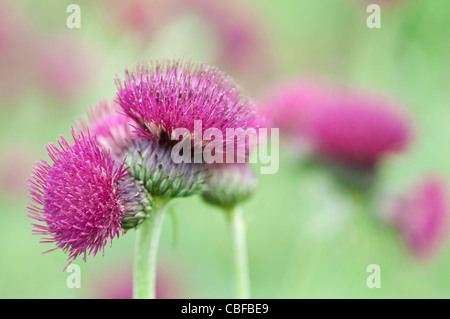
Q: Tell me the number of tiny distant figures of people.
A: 0